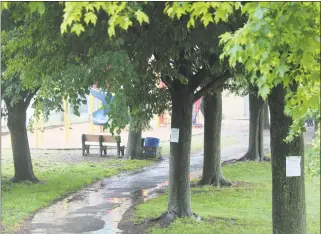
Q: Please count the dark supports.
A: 3